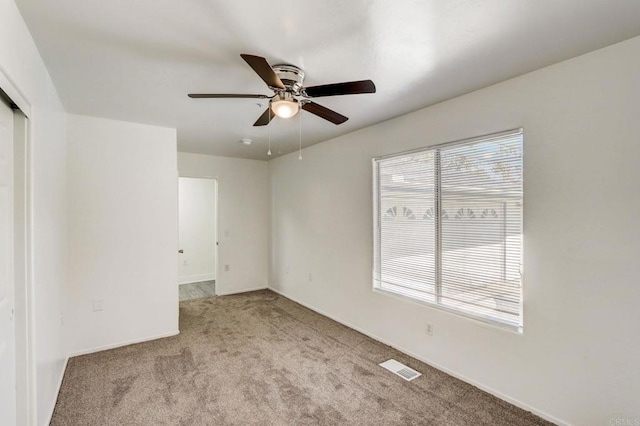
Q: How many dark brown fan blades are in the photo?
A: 5